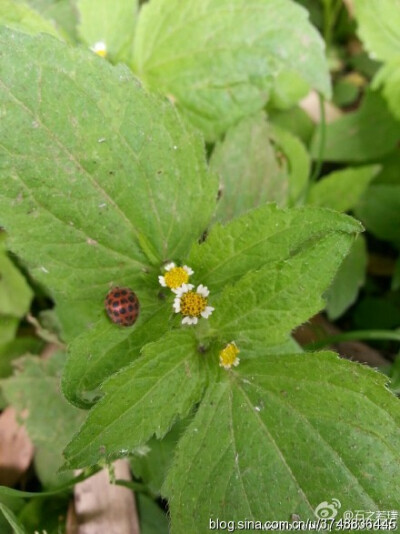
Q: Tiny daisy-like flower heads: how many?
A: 4